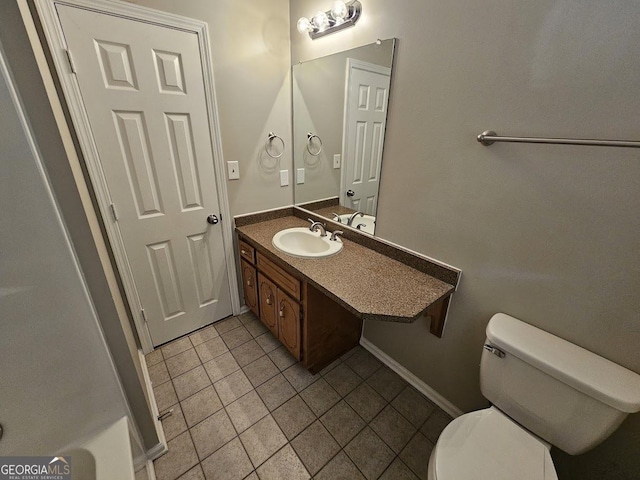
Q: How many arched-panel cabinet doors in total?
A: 3